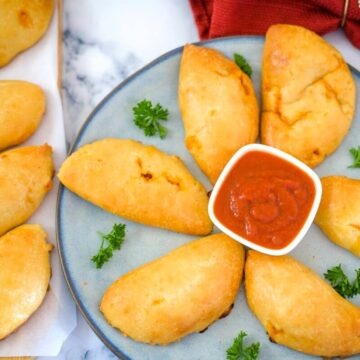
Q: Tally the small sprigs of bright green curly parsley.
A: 6